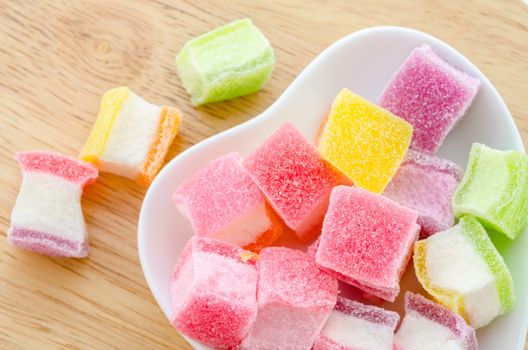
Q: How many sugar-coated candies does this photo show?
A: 15